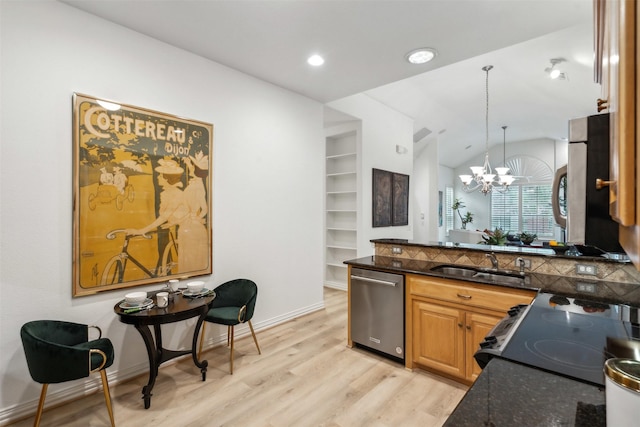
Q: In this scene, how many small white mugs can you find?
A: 2